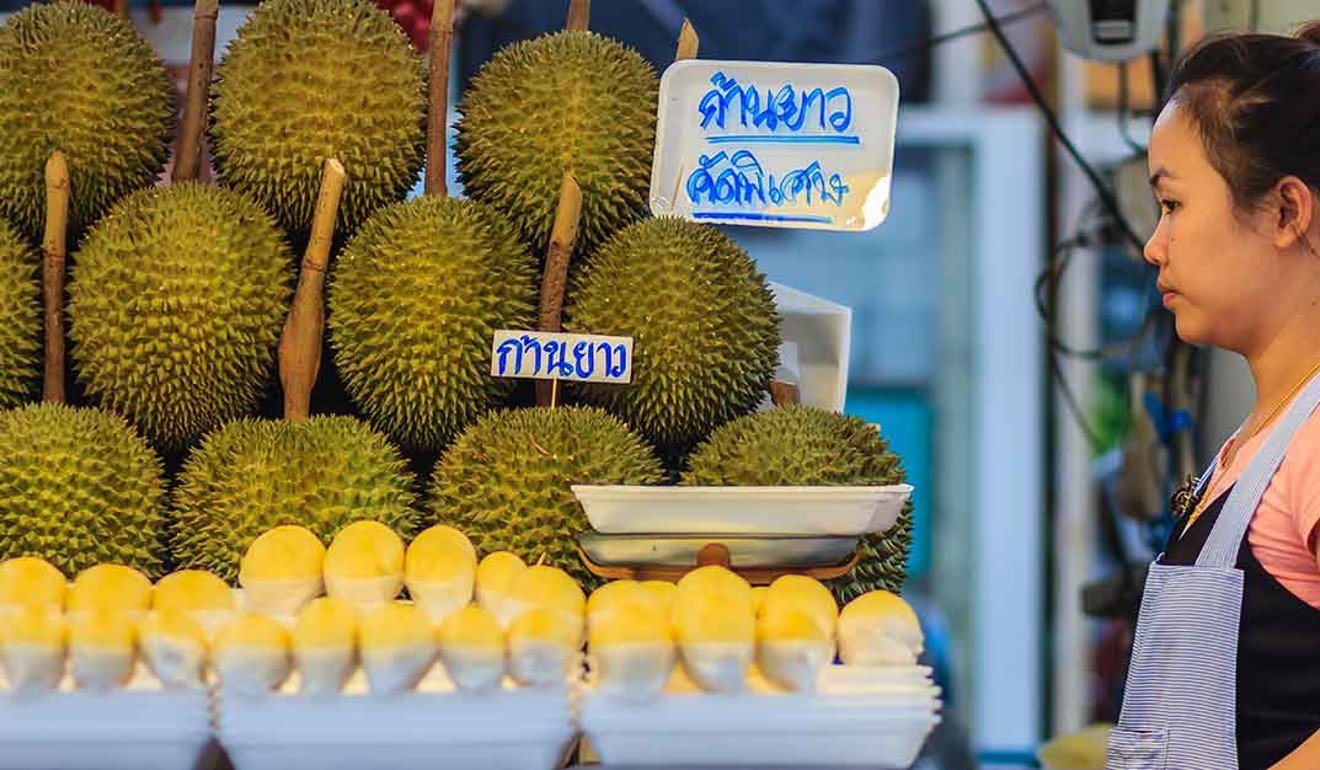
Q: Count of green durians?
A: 11